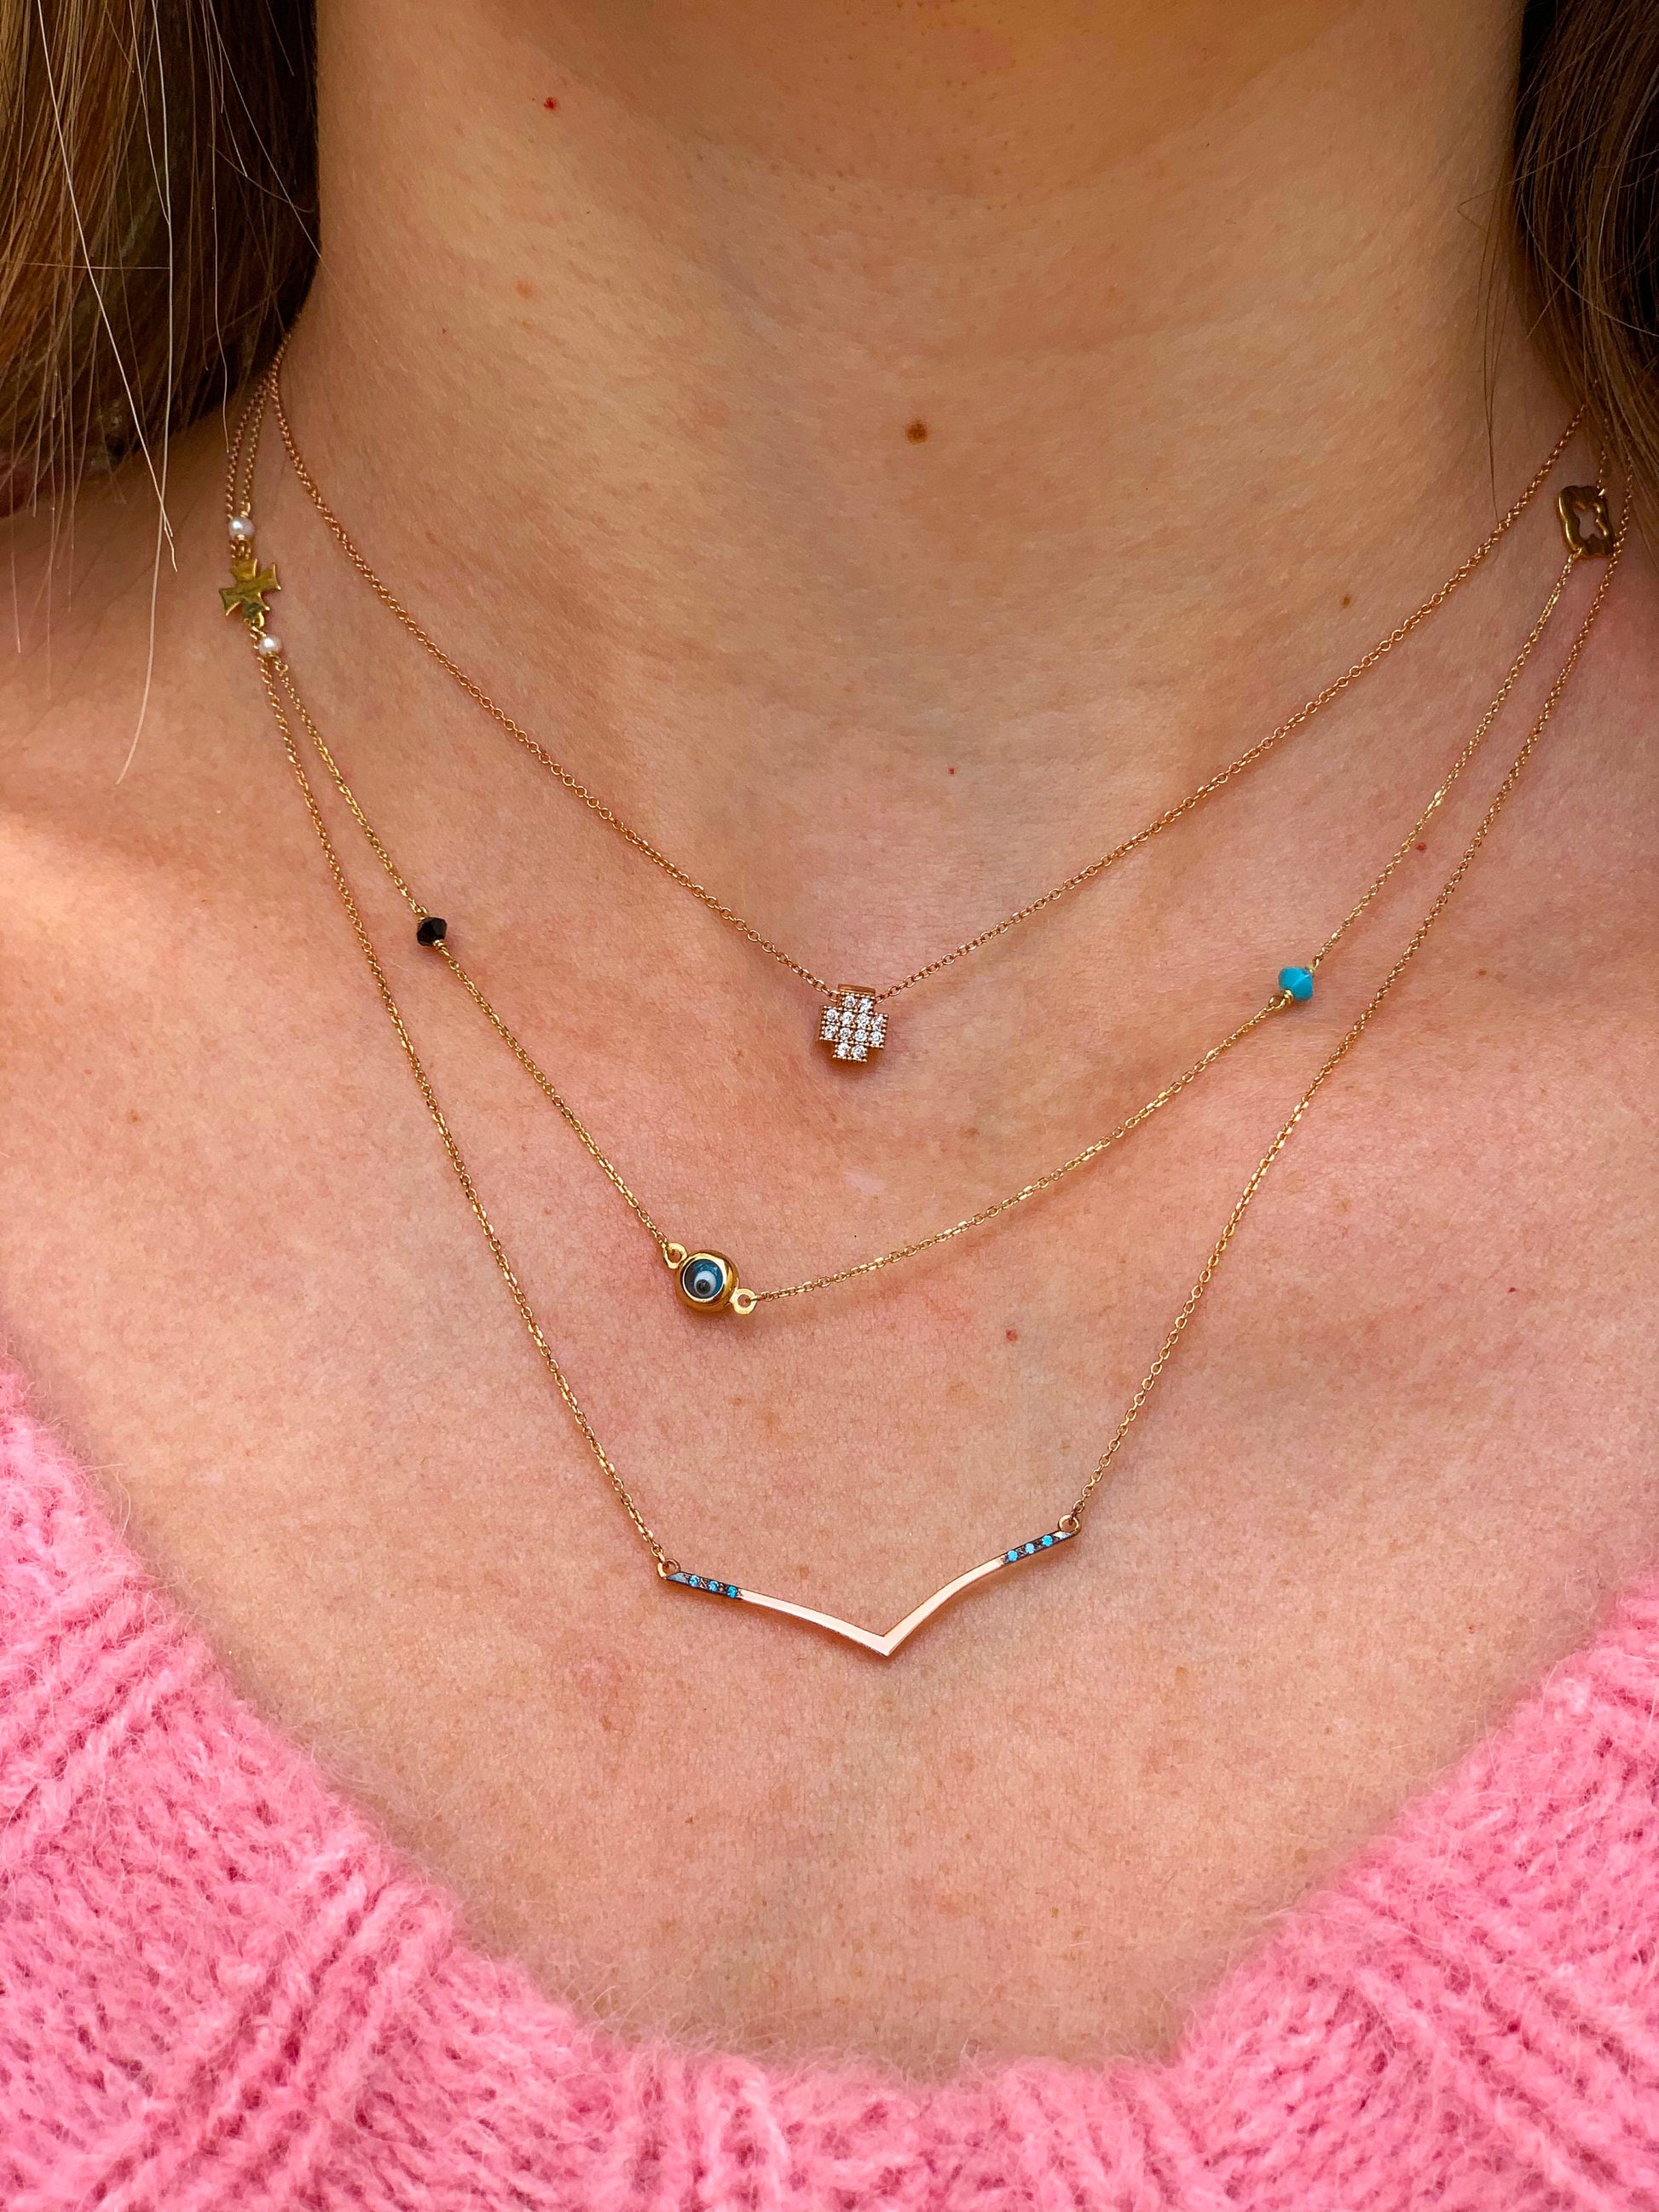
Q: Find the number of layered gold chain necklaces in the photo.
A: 3